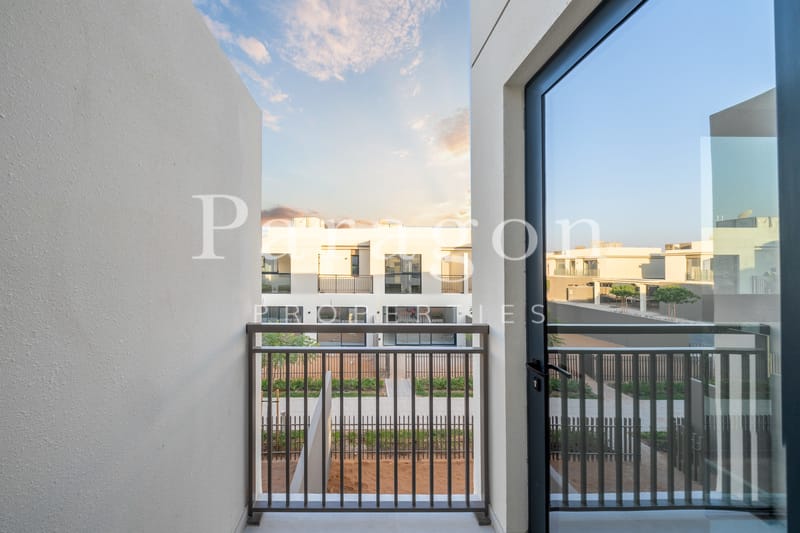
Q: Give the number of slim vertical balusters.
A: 12